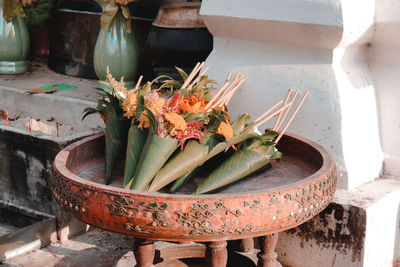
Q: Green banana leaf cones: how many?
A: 6